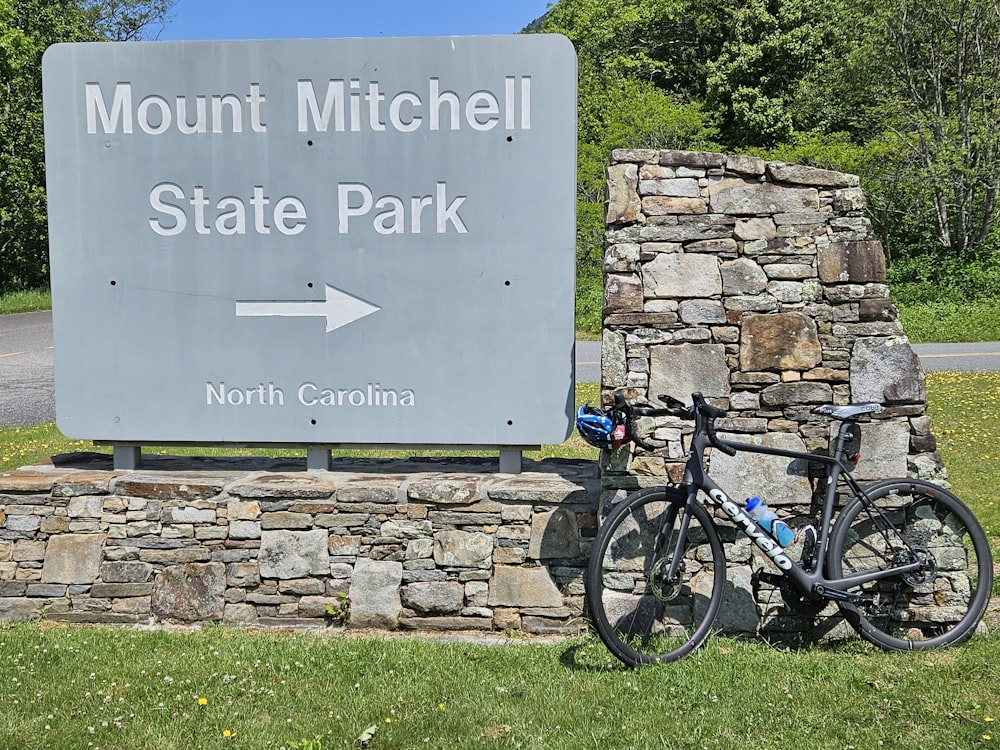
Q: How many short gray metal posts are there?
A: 3